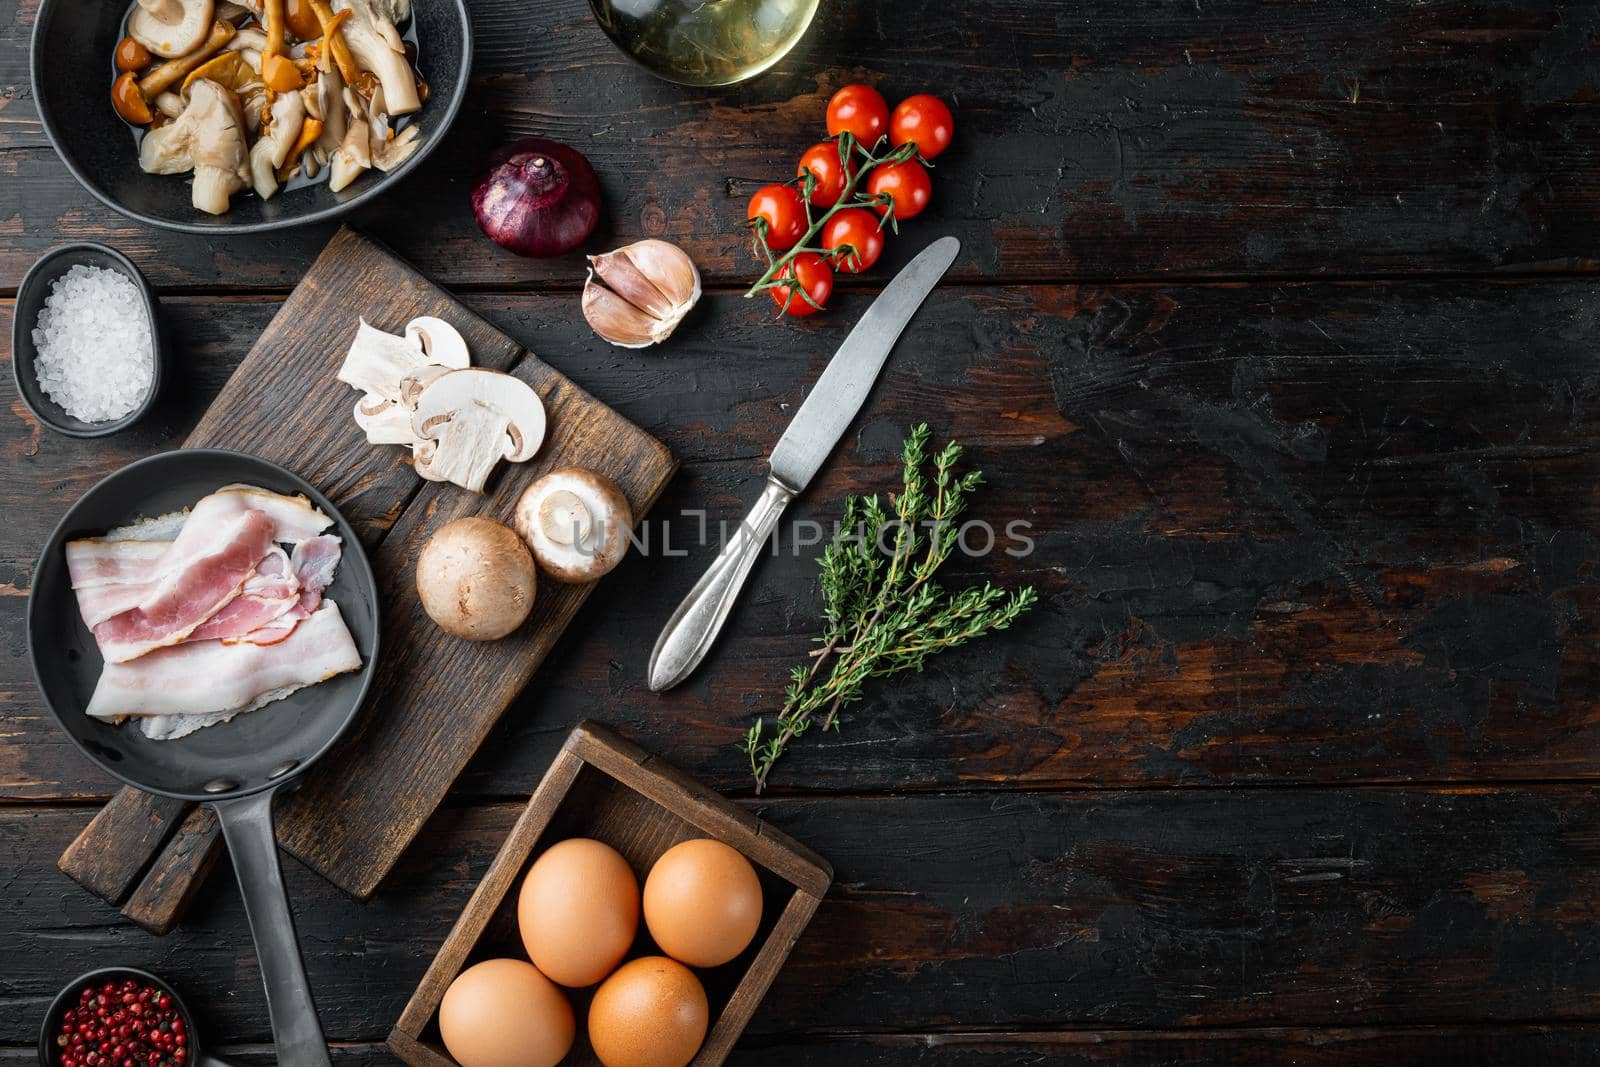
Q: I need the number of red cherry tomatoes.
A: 7